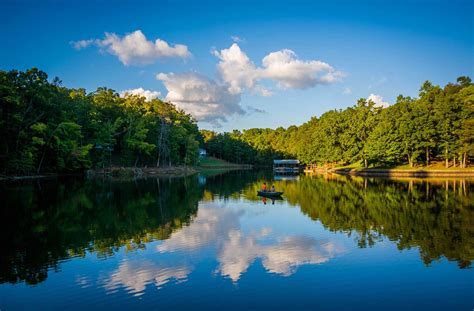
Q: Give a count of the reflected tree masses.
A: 2